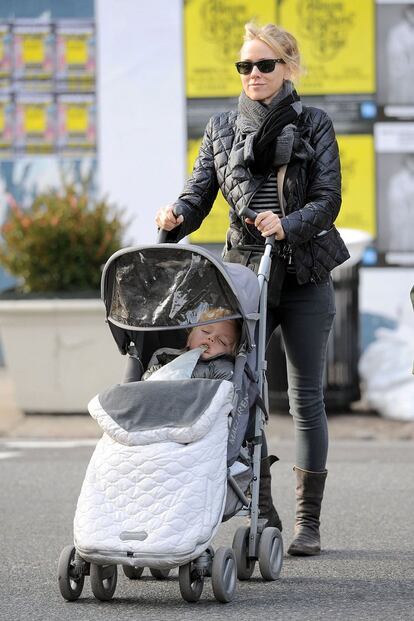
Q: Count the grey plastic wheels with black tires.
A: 8